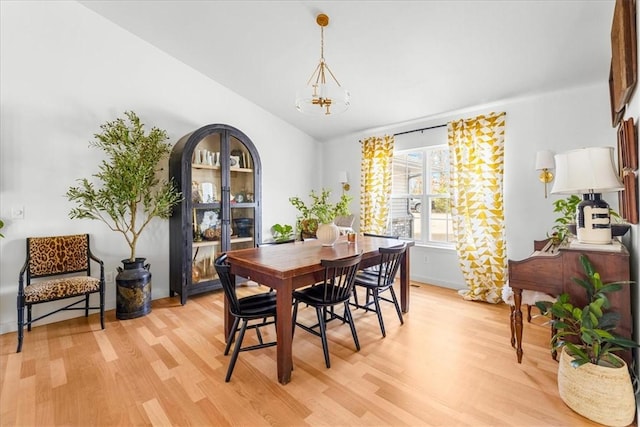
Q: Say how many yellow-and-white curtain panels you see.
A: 2